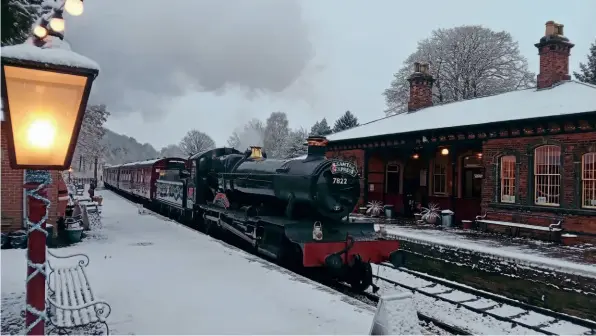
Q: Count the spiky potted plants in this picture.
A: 2